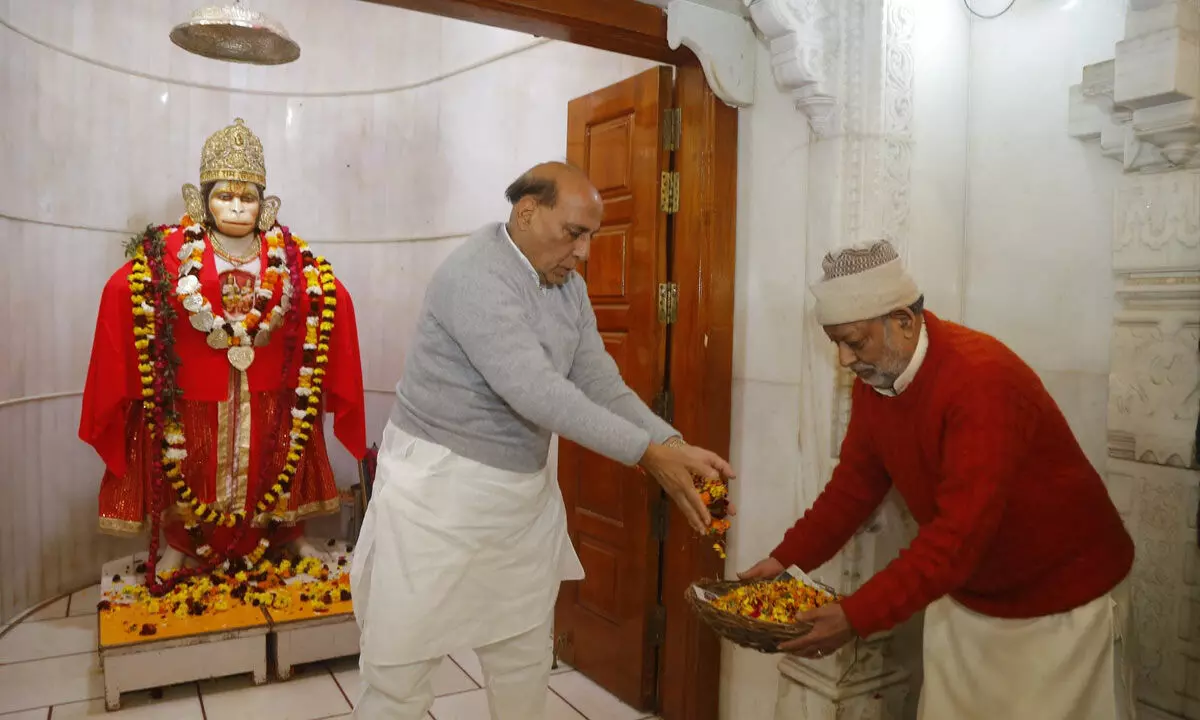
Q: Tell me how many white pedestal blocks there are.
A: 2